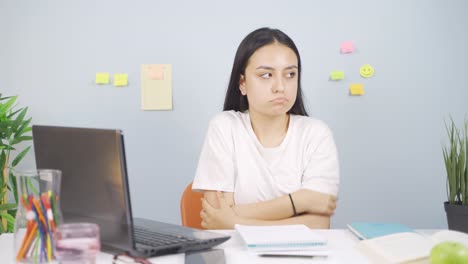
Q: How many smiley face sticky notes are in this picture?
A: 1